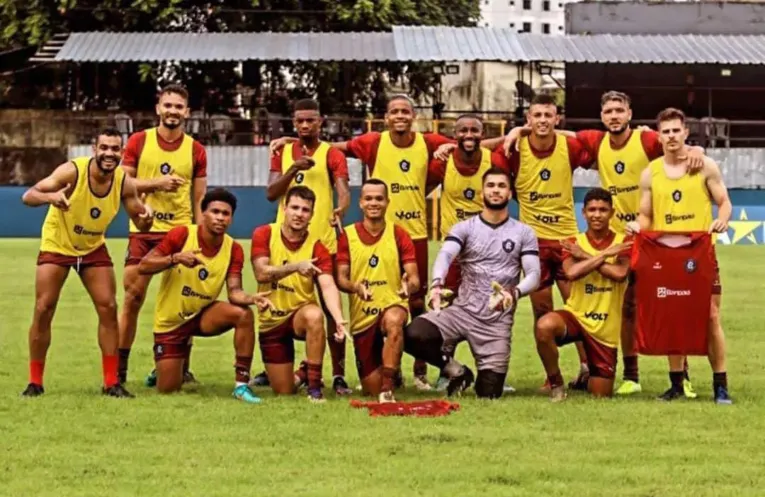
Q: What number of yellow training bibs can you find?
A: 12